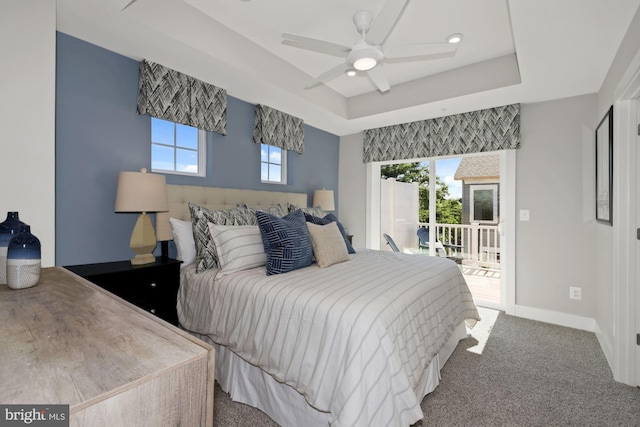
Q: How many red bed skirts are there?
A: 0